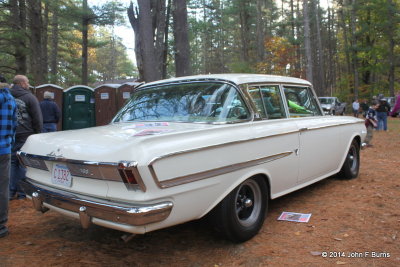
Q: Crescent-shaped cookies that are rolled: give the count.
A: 0